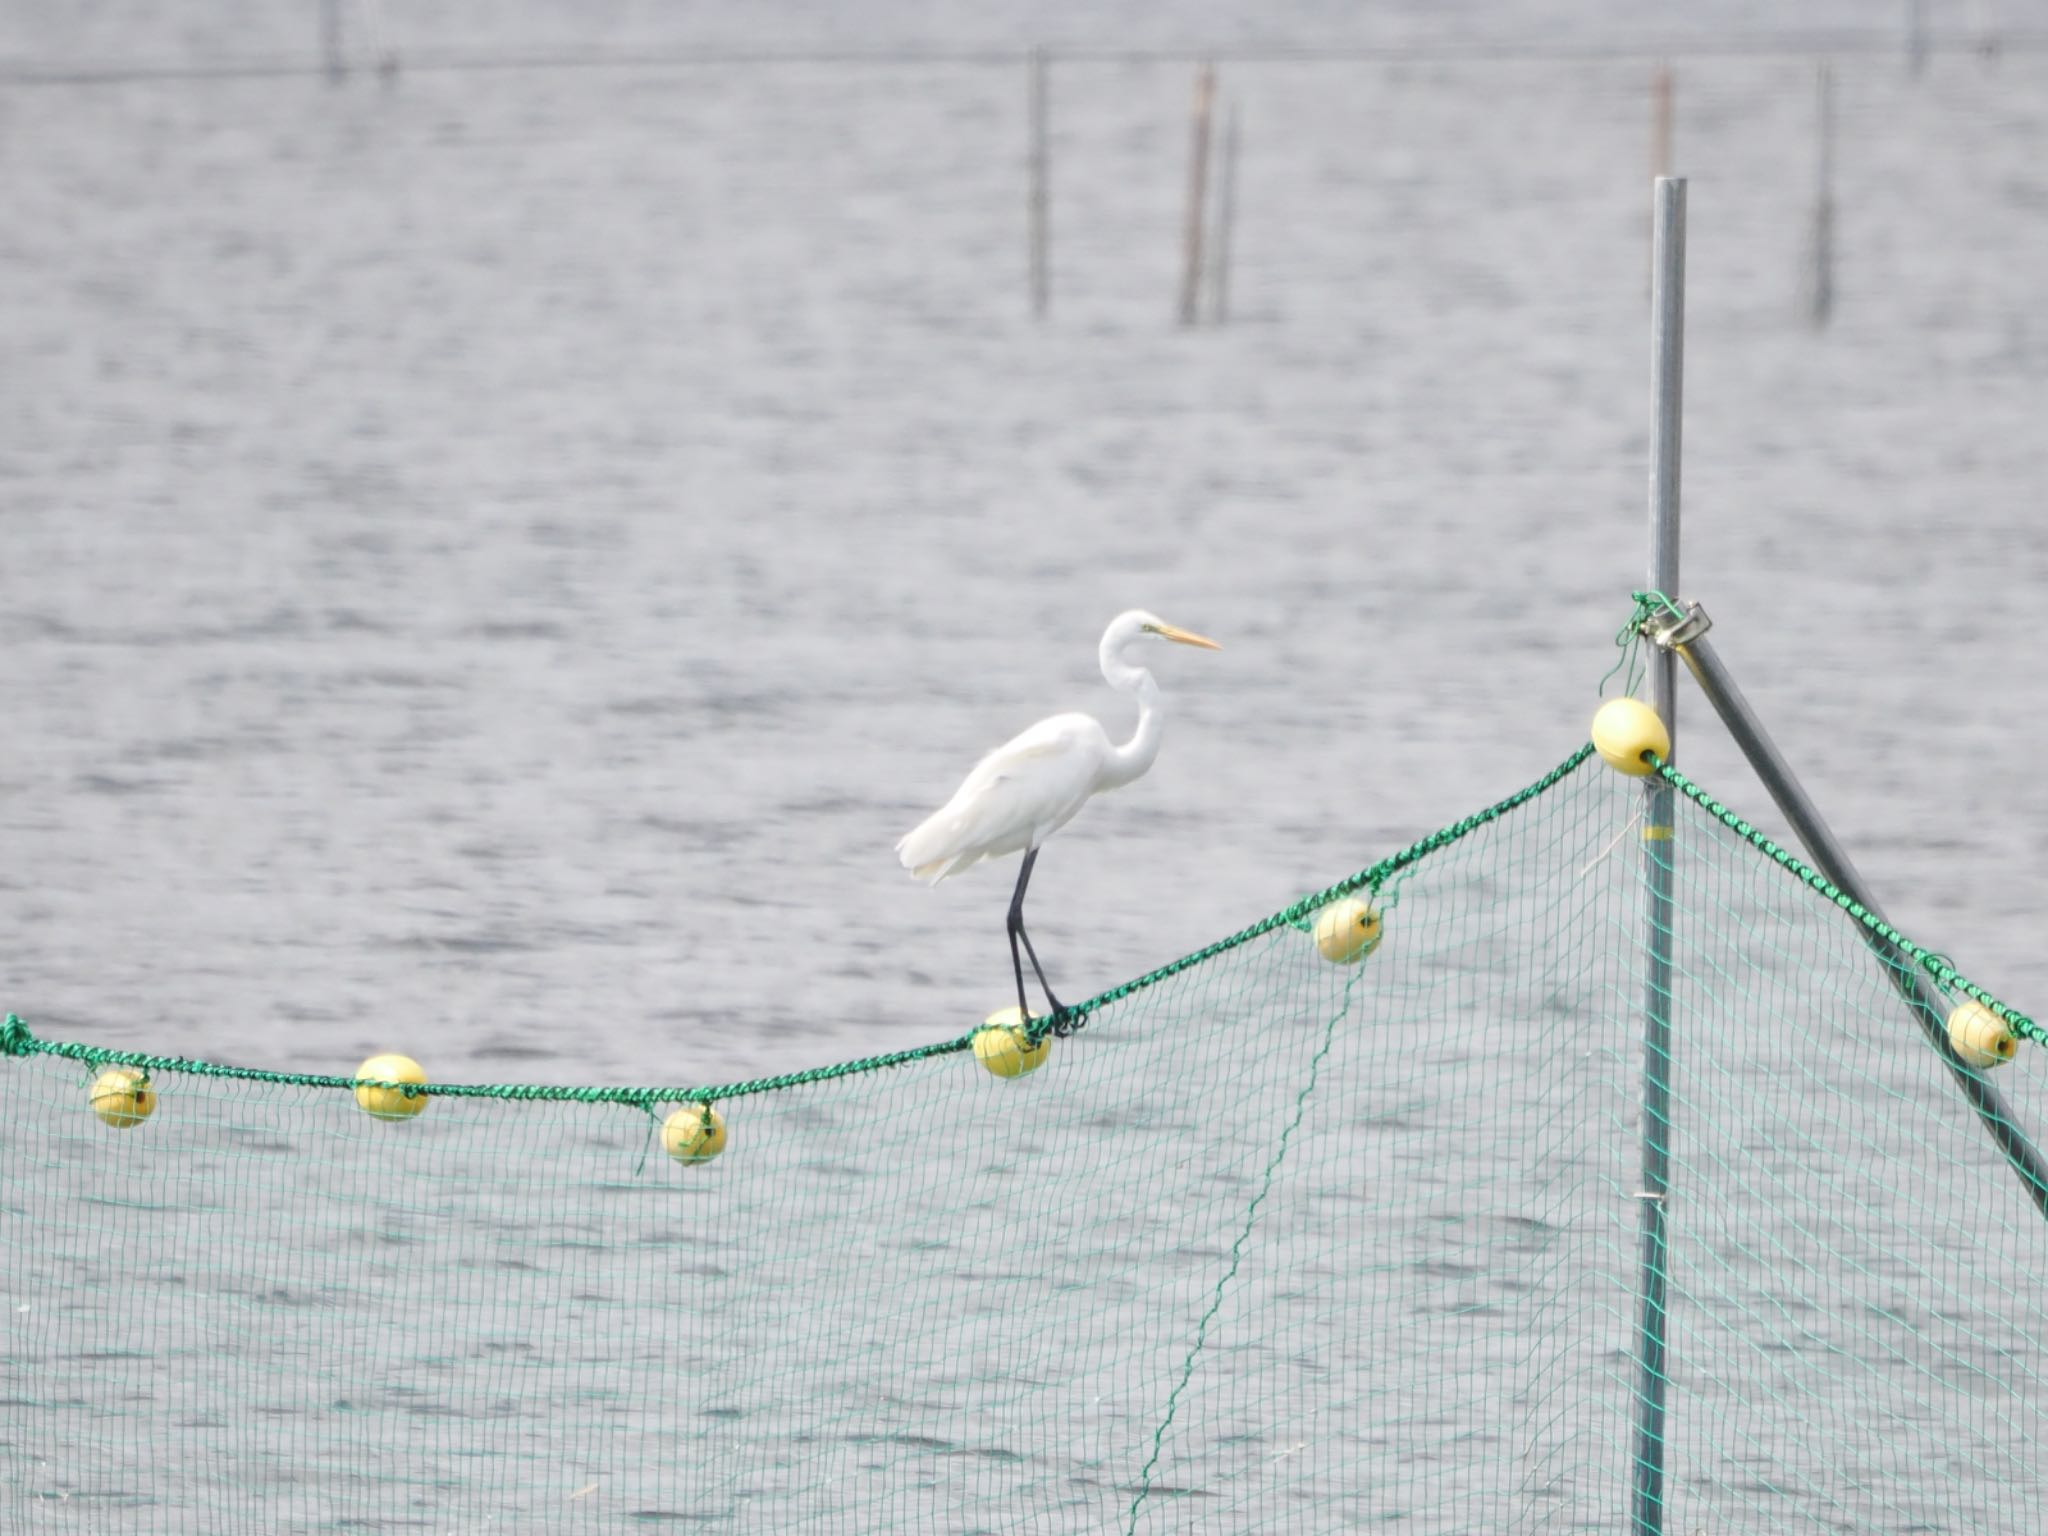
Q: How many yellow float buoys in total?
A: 7